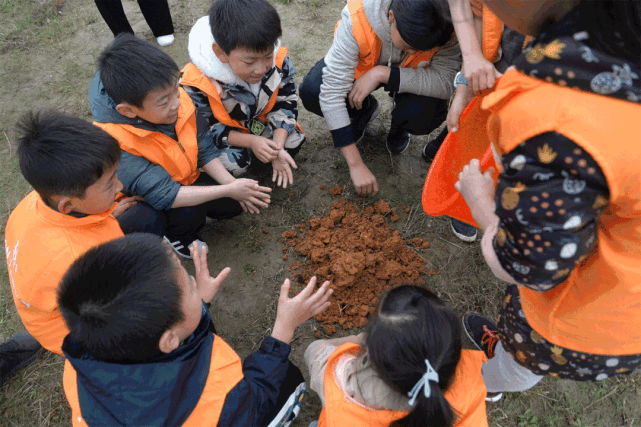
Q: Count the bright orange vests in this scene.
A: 8